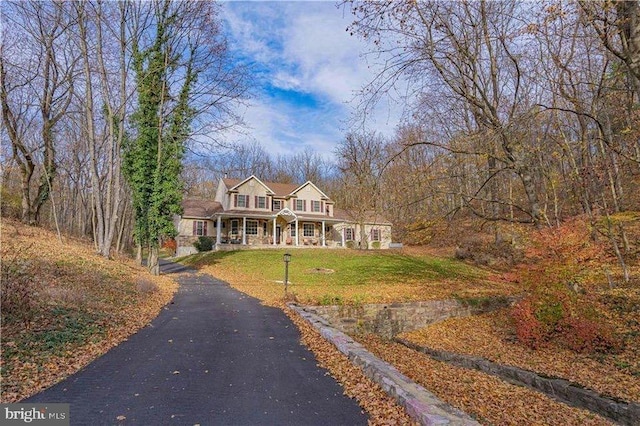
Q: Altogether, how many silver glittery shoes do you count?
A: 0